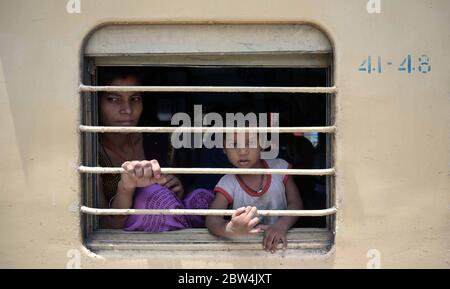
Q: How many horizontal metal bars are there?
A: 4